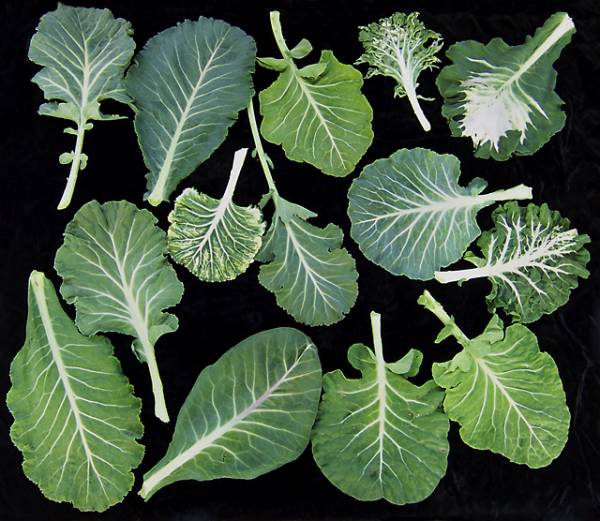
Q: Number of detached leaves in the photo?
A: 14